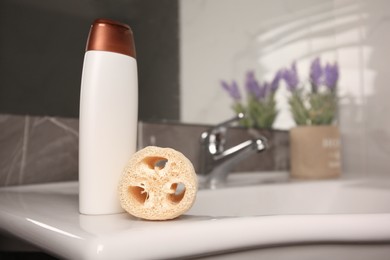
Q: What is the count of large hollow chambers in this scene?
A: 3